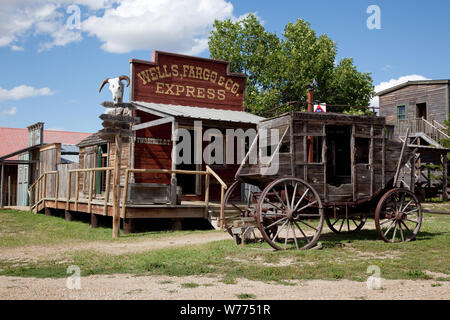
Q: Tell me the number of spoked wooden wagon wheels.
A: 4